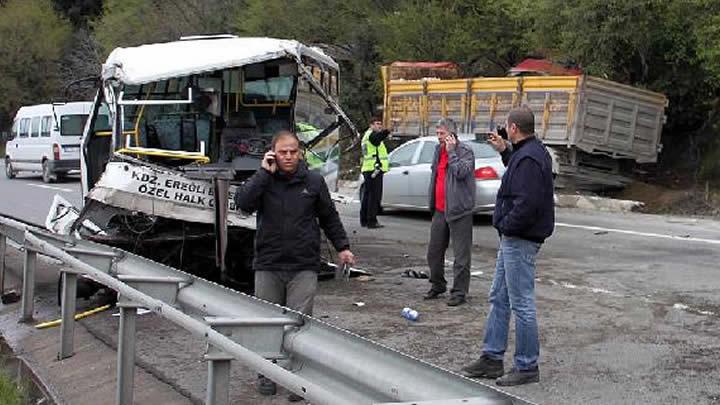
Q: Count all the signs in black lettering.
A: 1